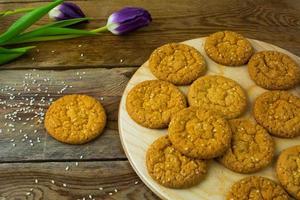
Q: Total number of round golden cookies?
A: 12